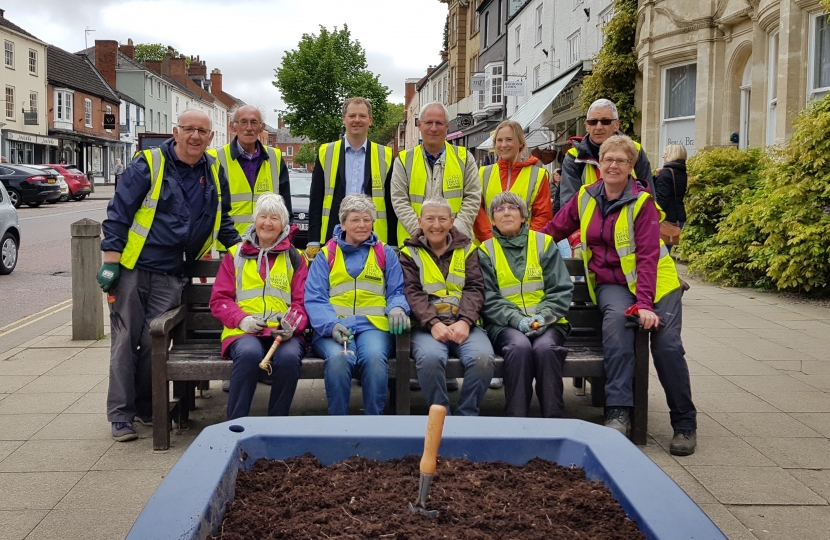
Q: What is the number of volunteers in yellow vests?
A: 11